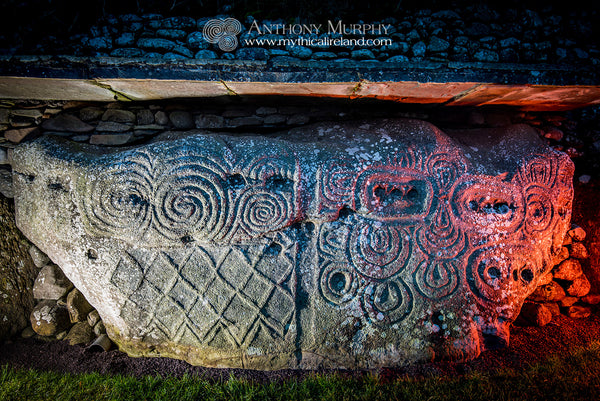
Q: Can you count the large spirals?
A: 3